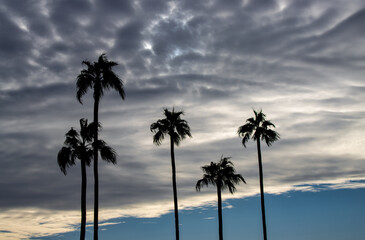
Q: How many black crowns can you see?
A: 5